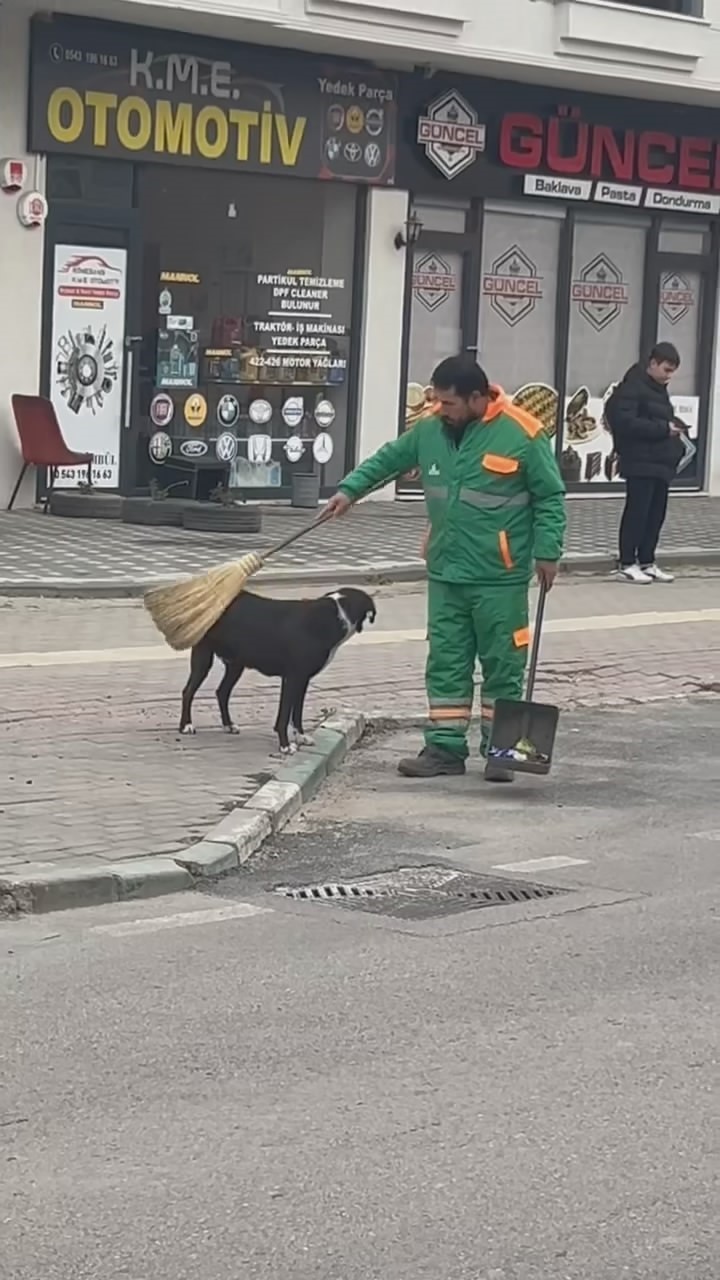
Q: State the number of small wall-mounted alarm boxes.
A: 2